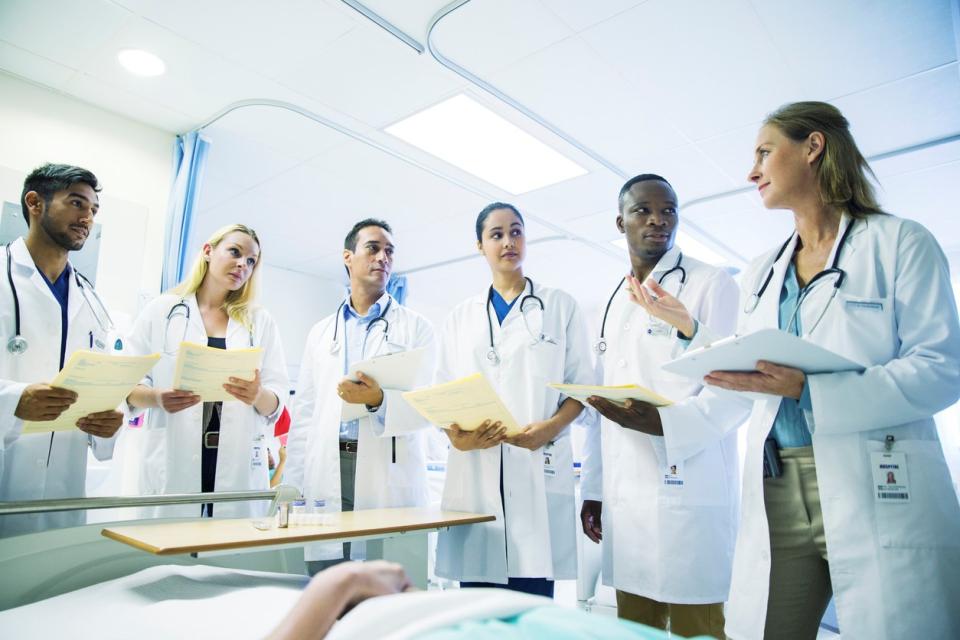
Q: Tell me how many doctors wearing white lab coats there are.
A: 6